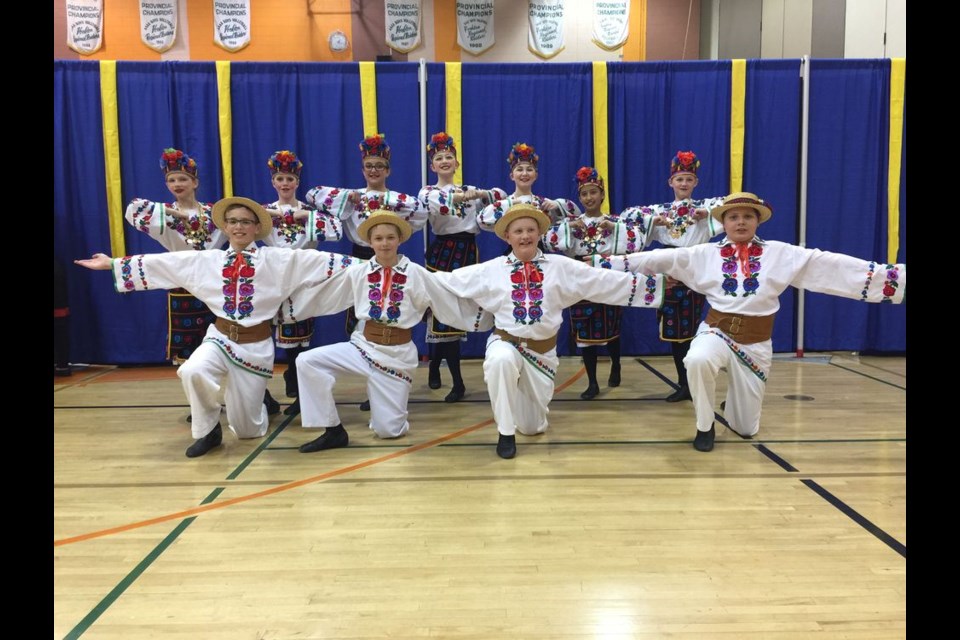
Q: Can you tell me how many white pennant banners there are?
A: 7